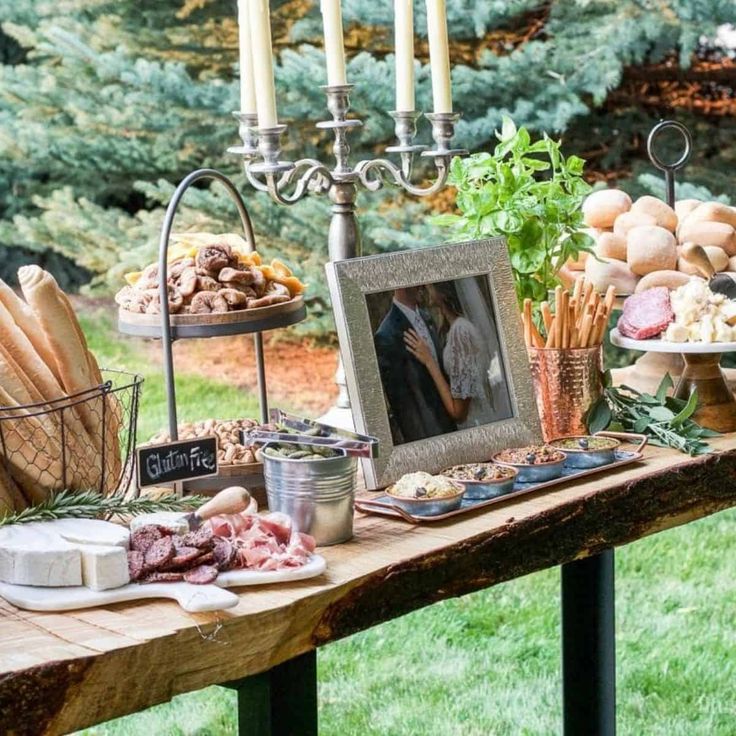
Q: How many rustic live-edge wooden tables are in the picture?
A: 1